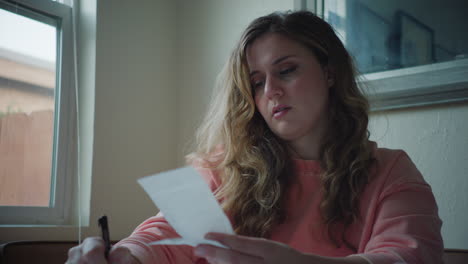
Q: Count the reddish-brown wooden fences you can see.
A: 1